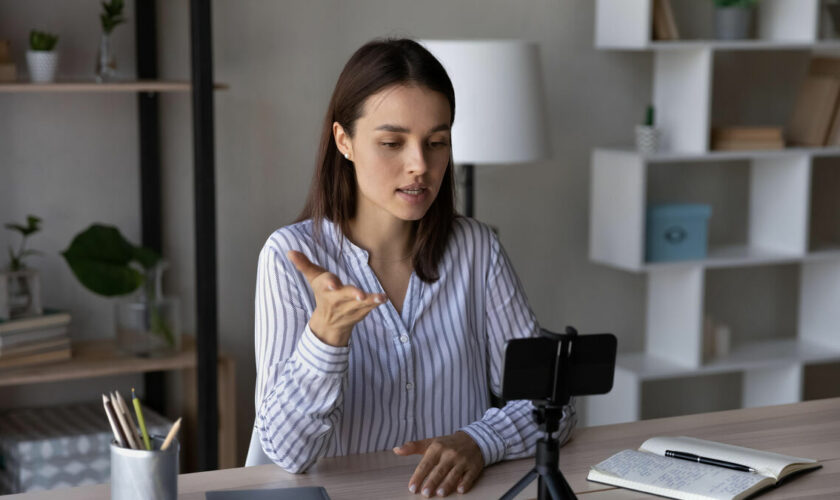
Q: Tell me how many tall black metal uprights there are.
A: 2